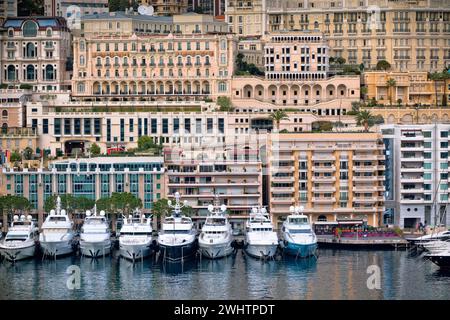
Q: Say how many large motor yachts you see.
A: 8